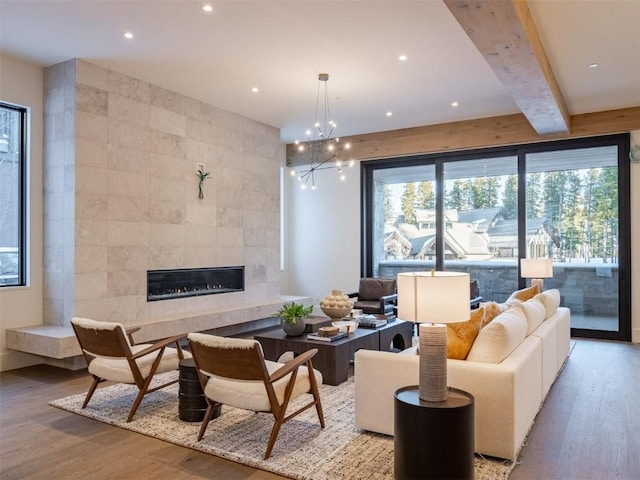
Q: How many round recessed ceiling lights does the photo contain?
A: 7